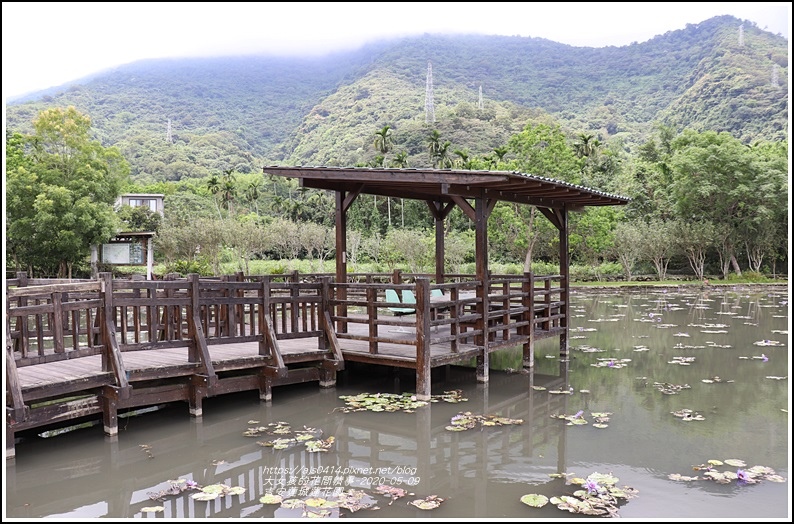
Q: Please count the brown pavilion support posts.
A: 4